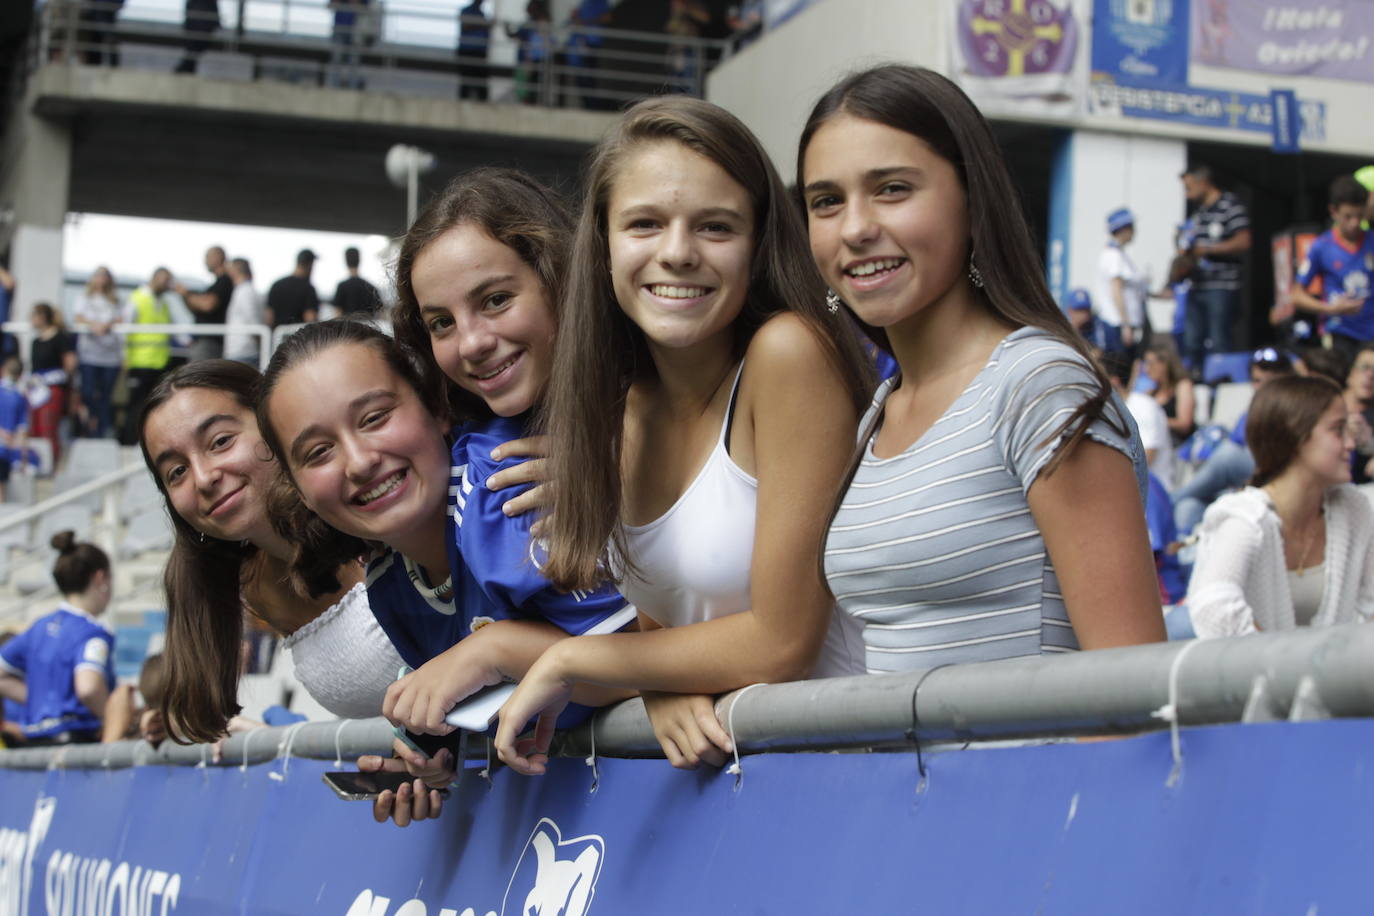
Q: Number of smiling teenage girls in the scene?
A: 5